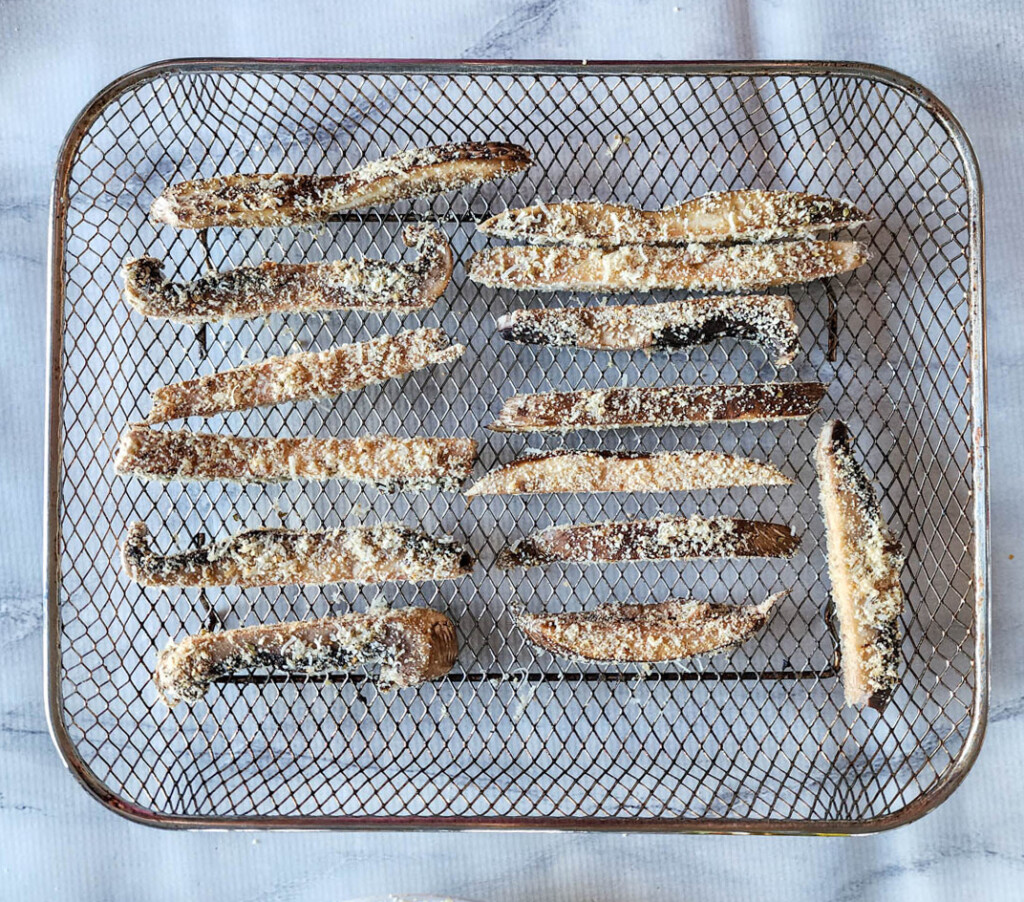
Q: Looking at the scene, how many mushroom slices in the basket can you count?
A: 14